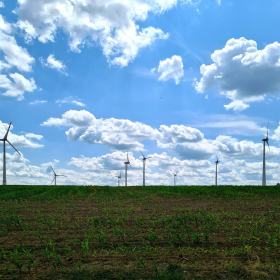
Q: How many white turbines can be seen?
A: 8